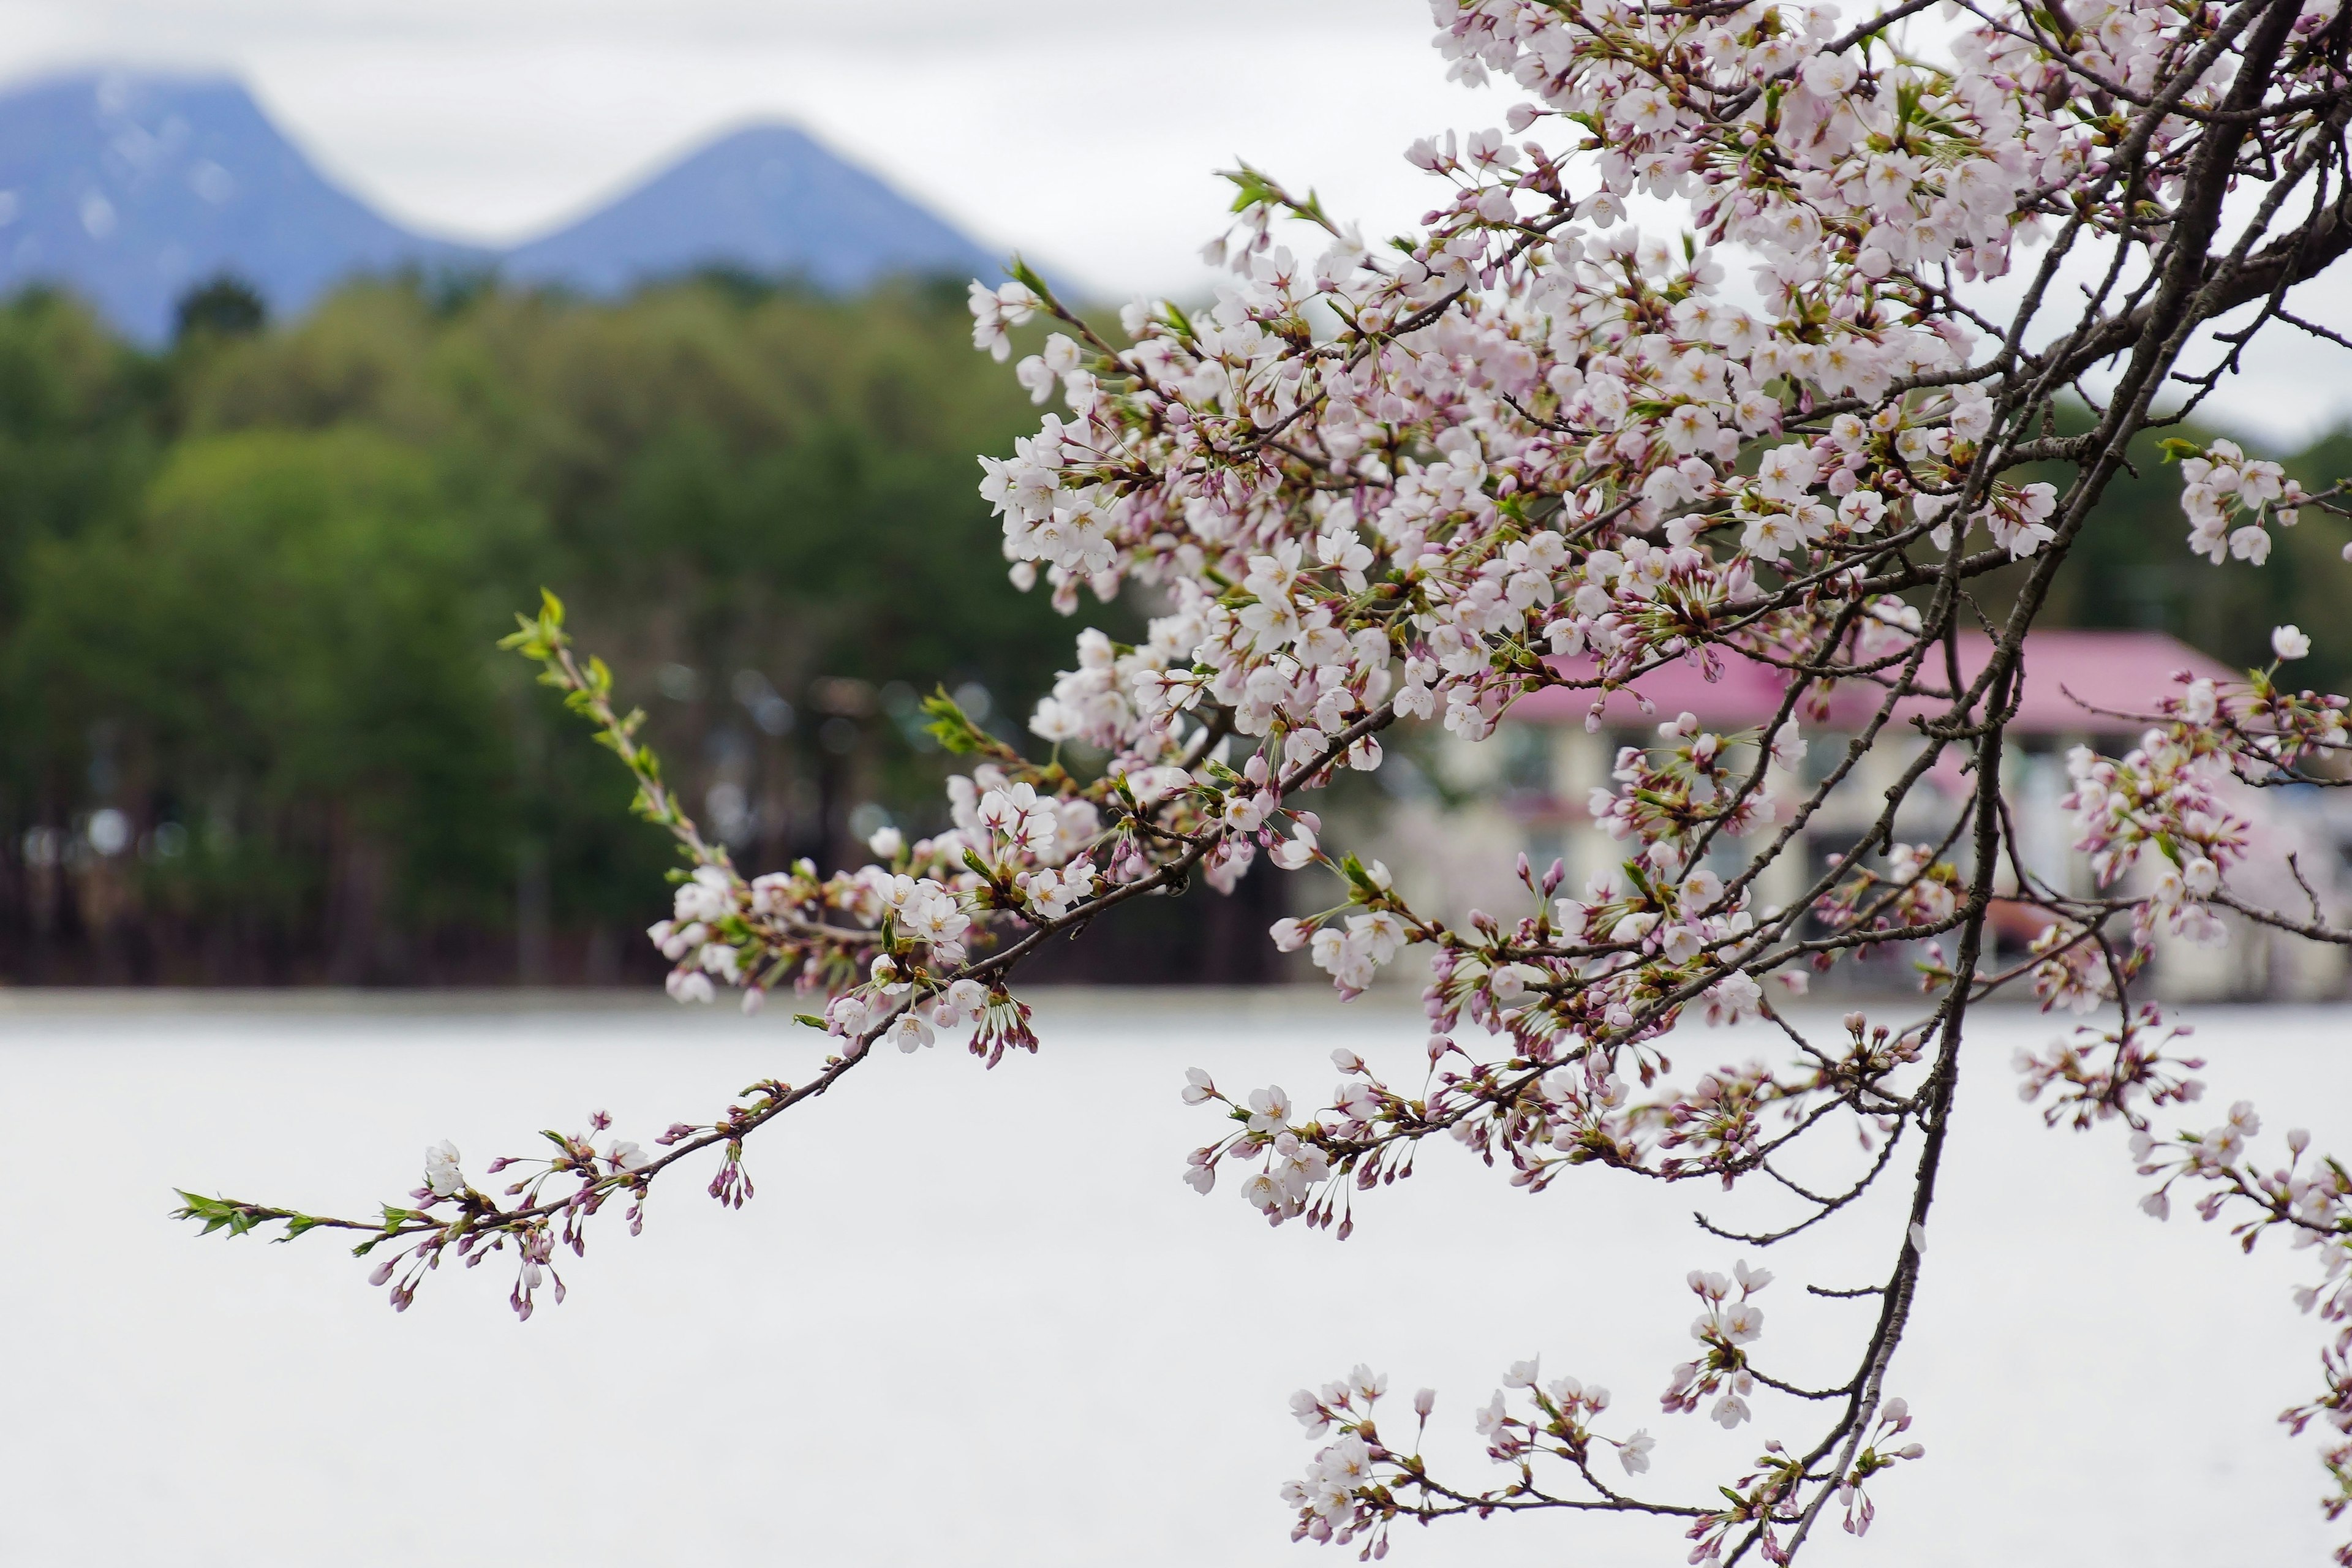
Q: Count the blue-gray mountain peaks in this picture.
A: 2